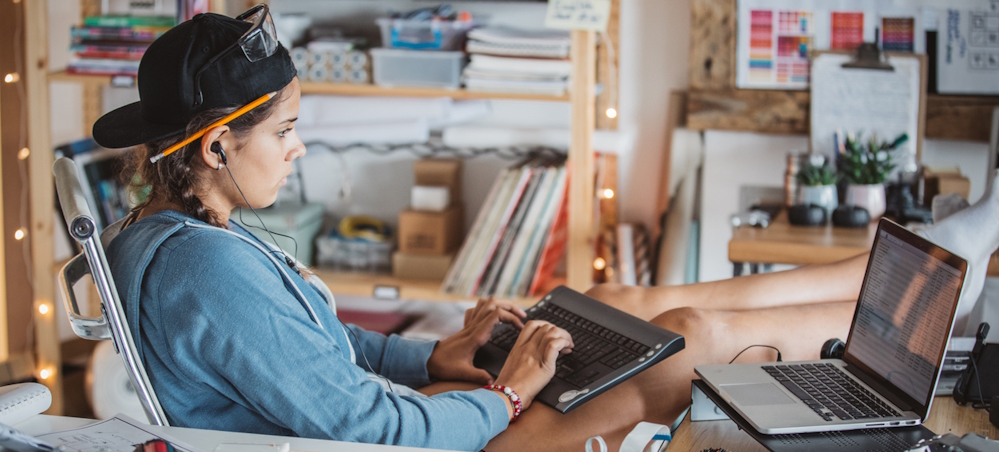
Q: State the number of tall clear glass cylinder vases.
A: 0